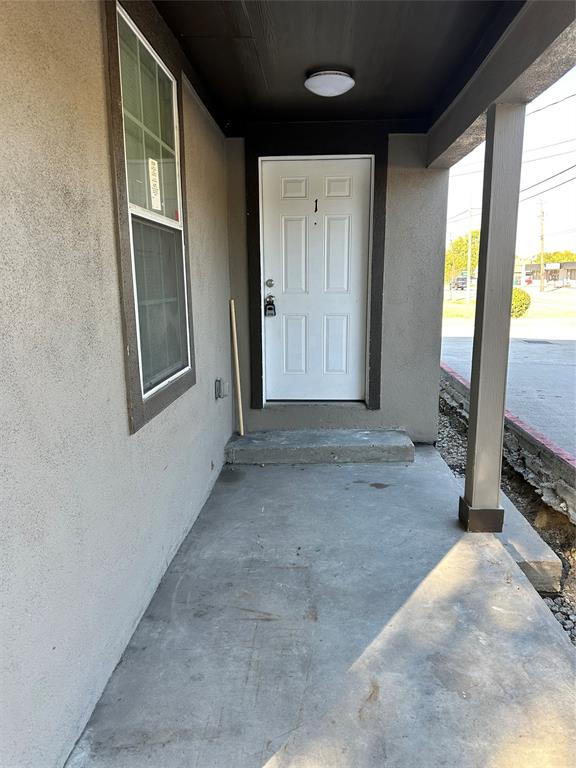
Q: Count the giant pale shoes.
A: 0